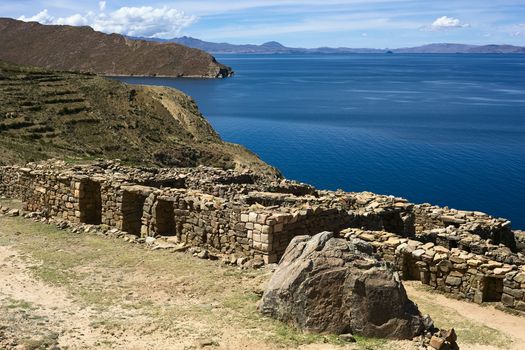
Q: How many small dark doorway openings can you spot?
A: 5